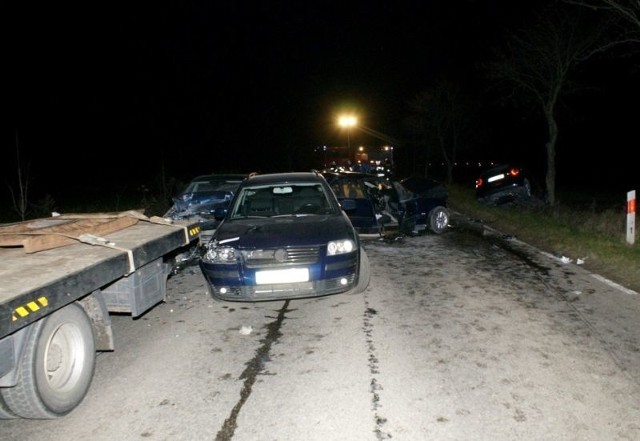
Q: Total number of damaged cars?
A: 4